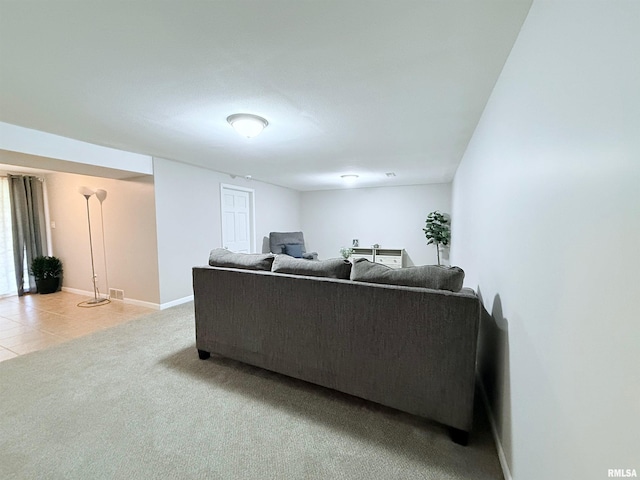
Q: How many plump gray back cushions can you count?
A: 3